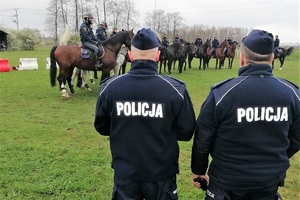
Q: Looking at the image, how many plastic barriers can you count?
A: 3